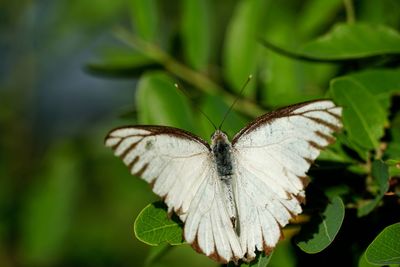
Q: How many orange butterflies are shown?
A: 0